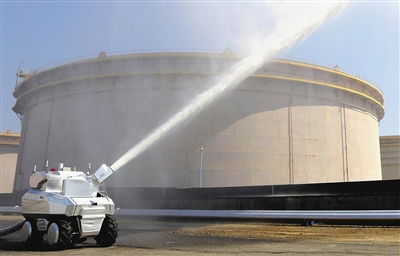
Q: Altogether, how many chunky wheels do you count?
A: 3